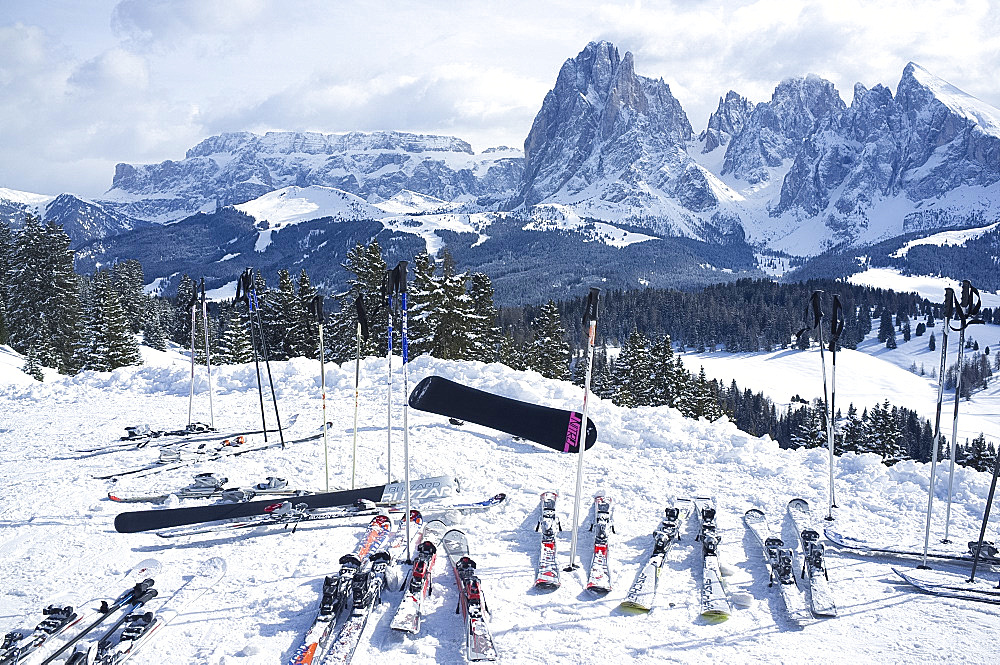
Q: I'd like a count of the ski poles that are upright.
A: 14